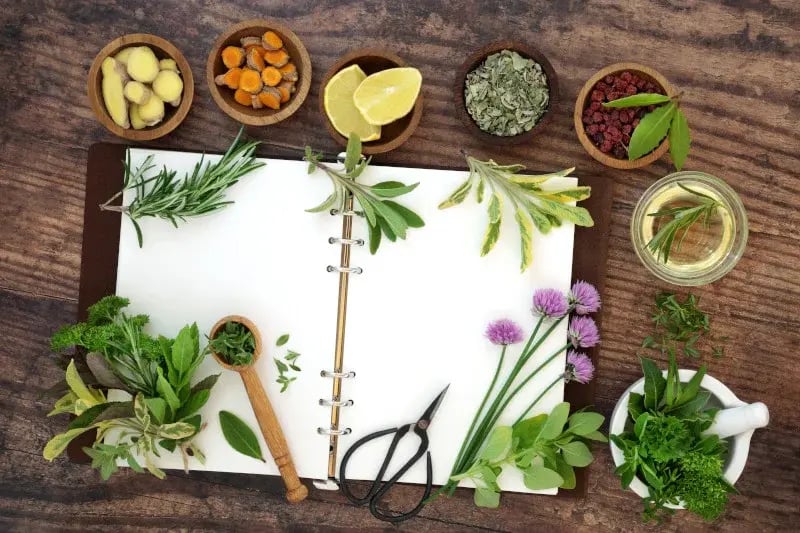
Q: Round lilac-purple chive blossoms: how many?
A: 5